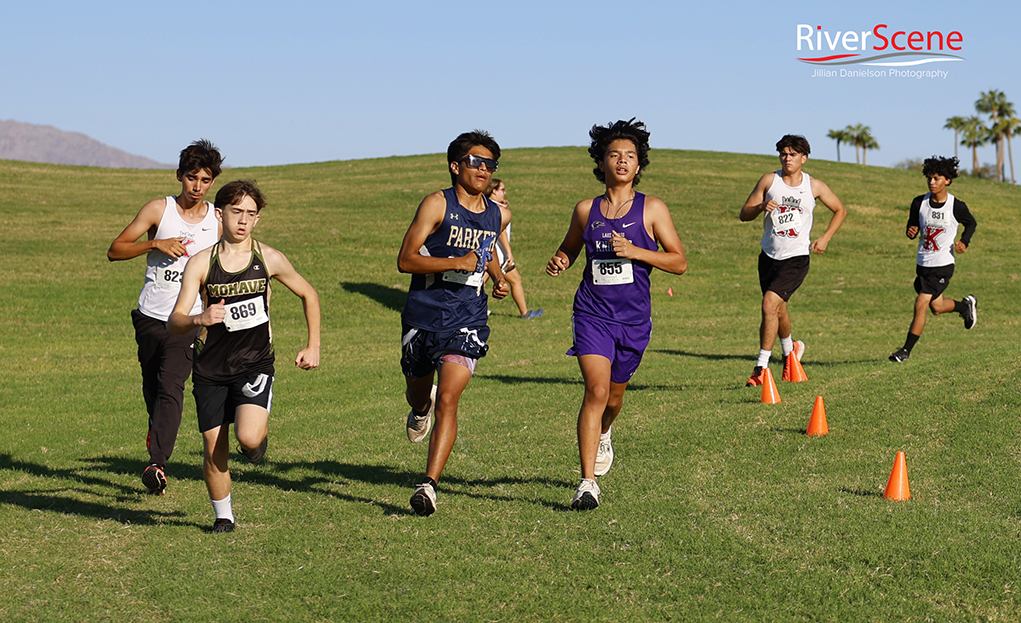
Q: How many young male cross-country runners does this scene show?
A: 6